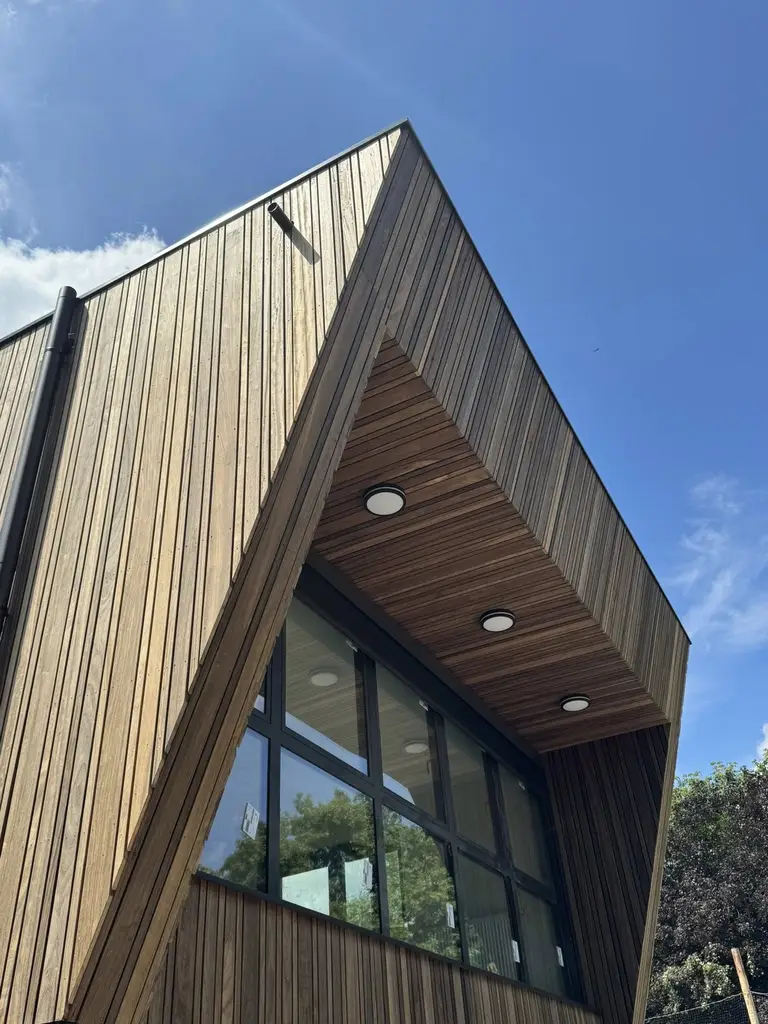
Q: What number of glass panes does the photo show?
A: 10